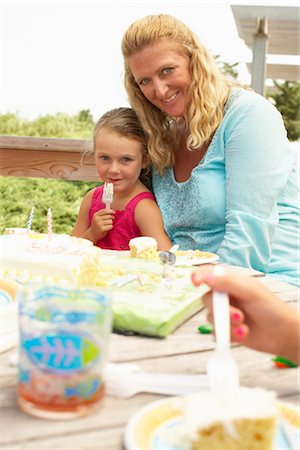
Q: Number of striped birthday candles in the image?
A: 2